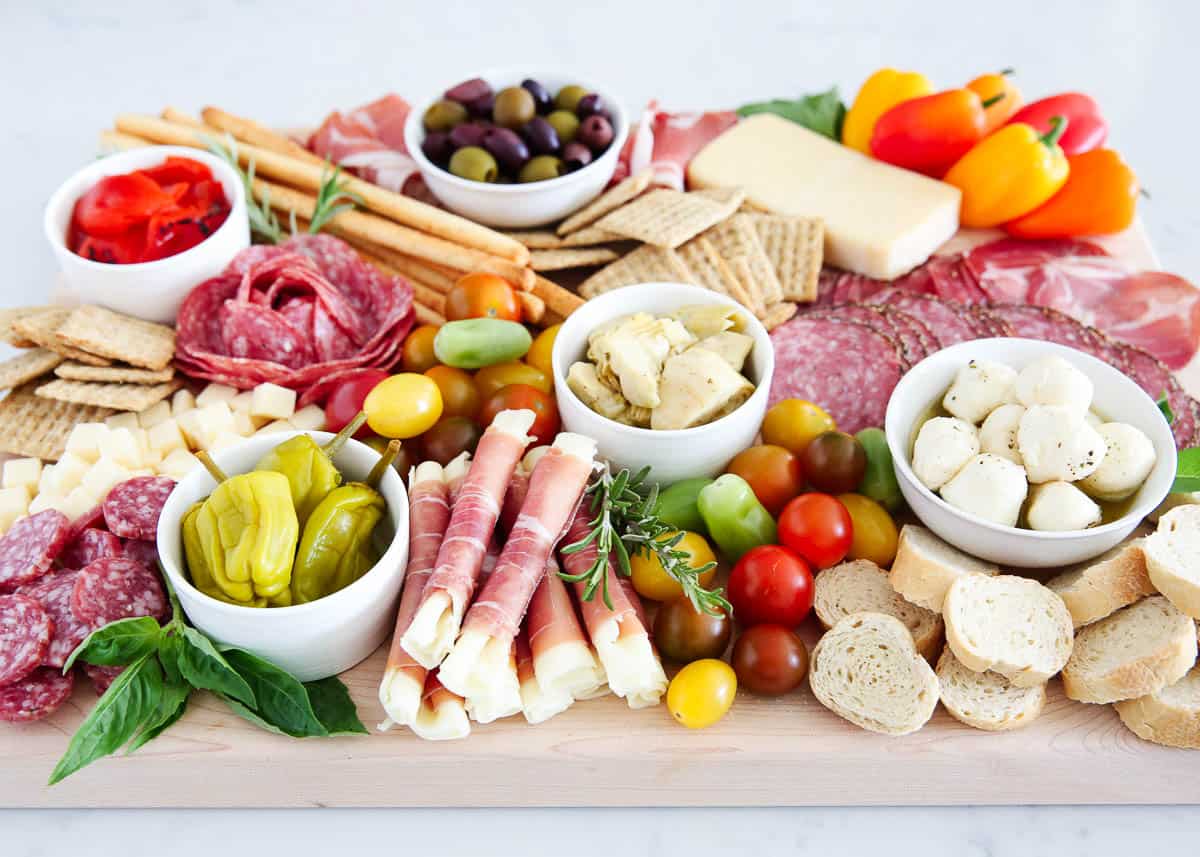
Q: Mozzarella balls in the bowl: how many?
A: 8